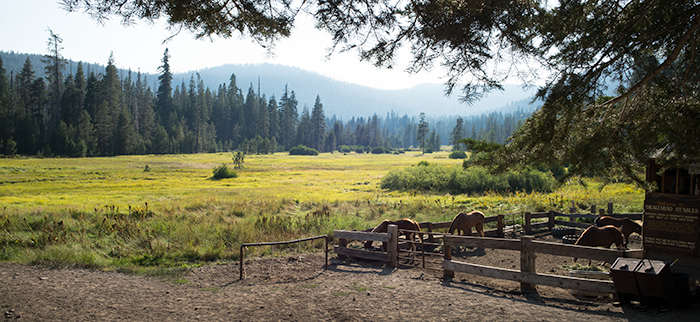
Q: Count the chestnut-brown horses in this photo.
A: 4